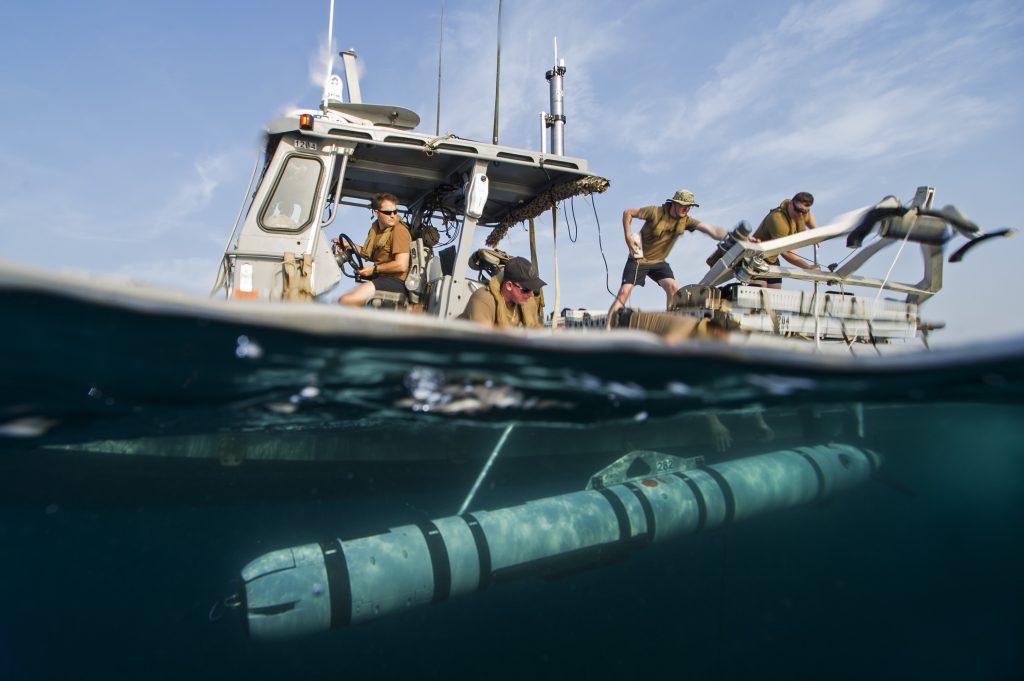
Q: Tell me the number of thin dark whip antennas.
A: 2